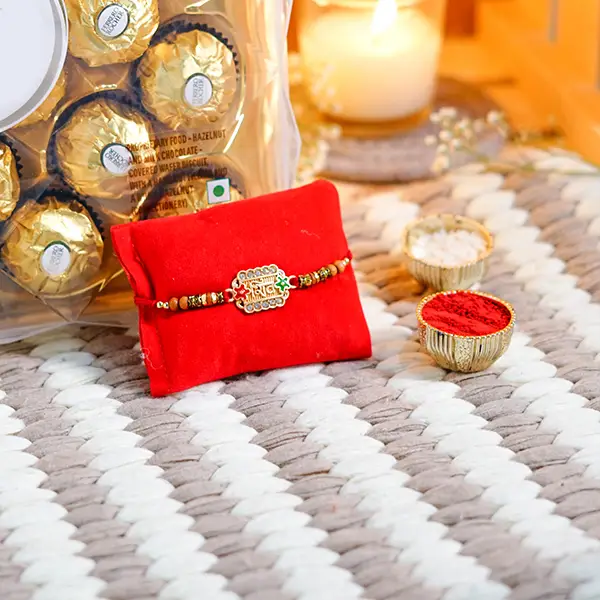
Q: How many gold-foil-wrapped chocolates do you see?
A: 7